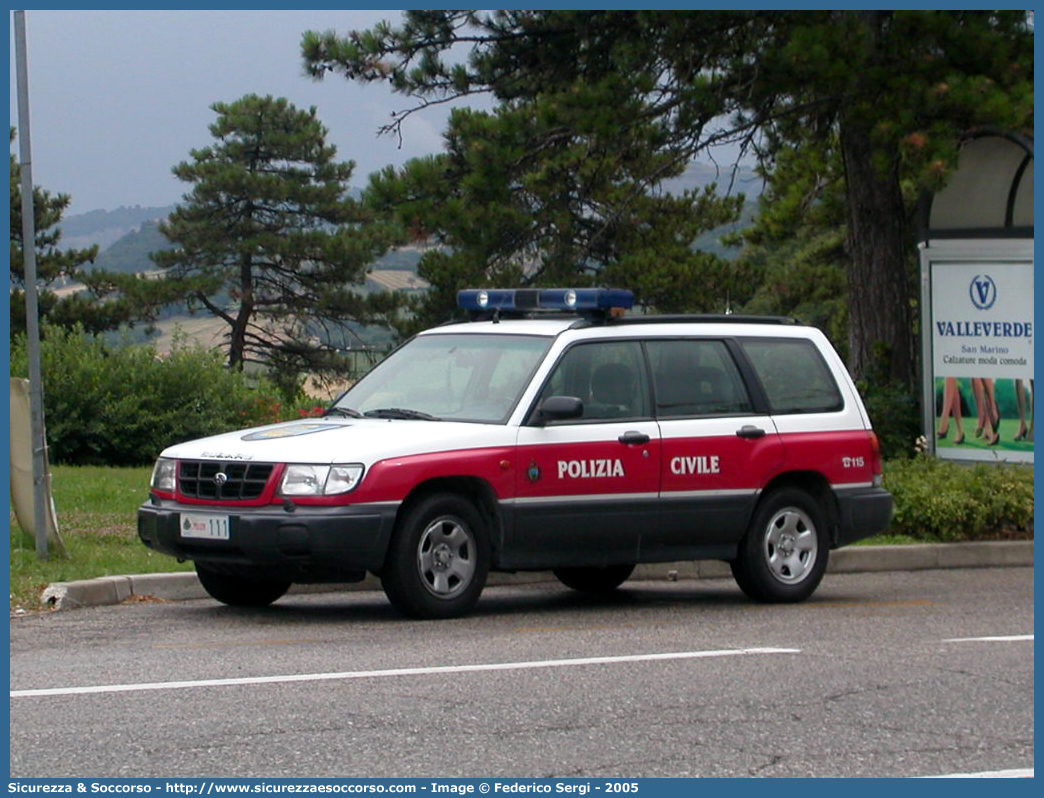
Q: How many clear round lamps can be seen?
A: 2